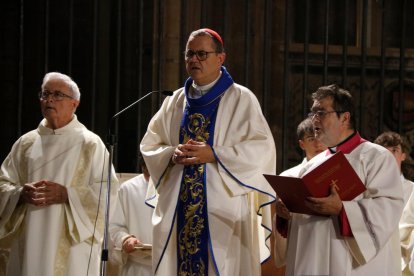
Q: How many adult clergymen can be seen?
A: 3